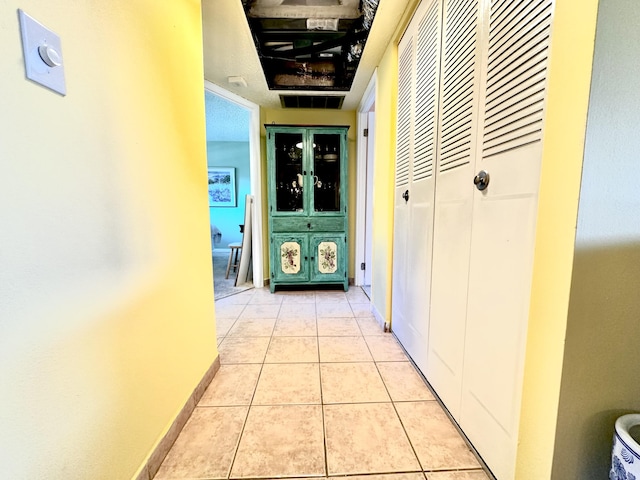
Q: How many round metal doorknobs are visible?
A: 2